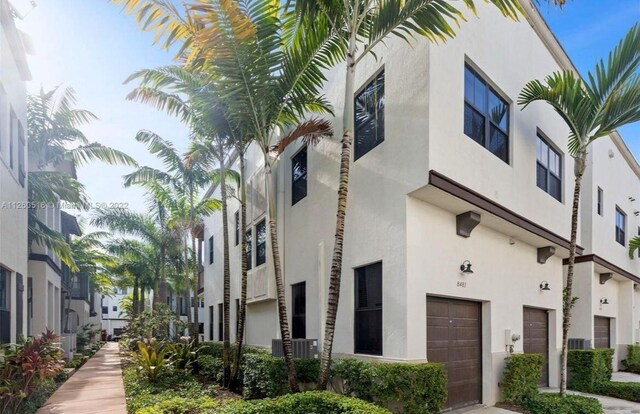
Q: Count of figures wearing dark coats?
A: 0